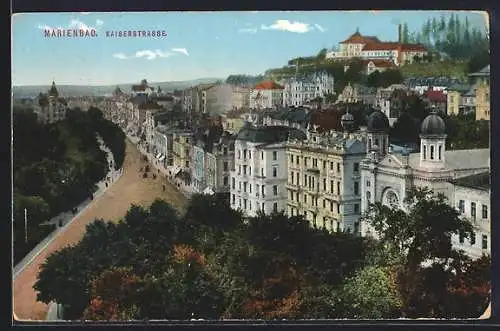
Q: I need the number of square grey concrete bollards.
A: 0